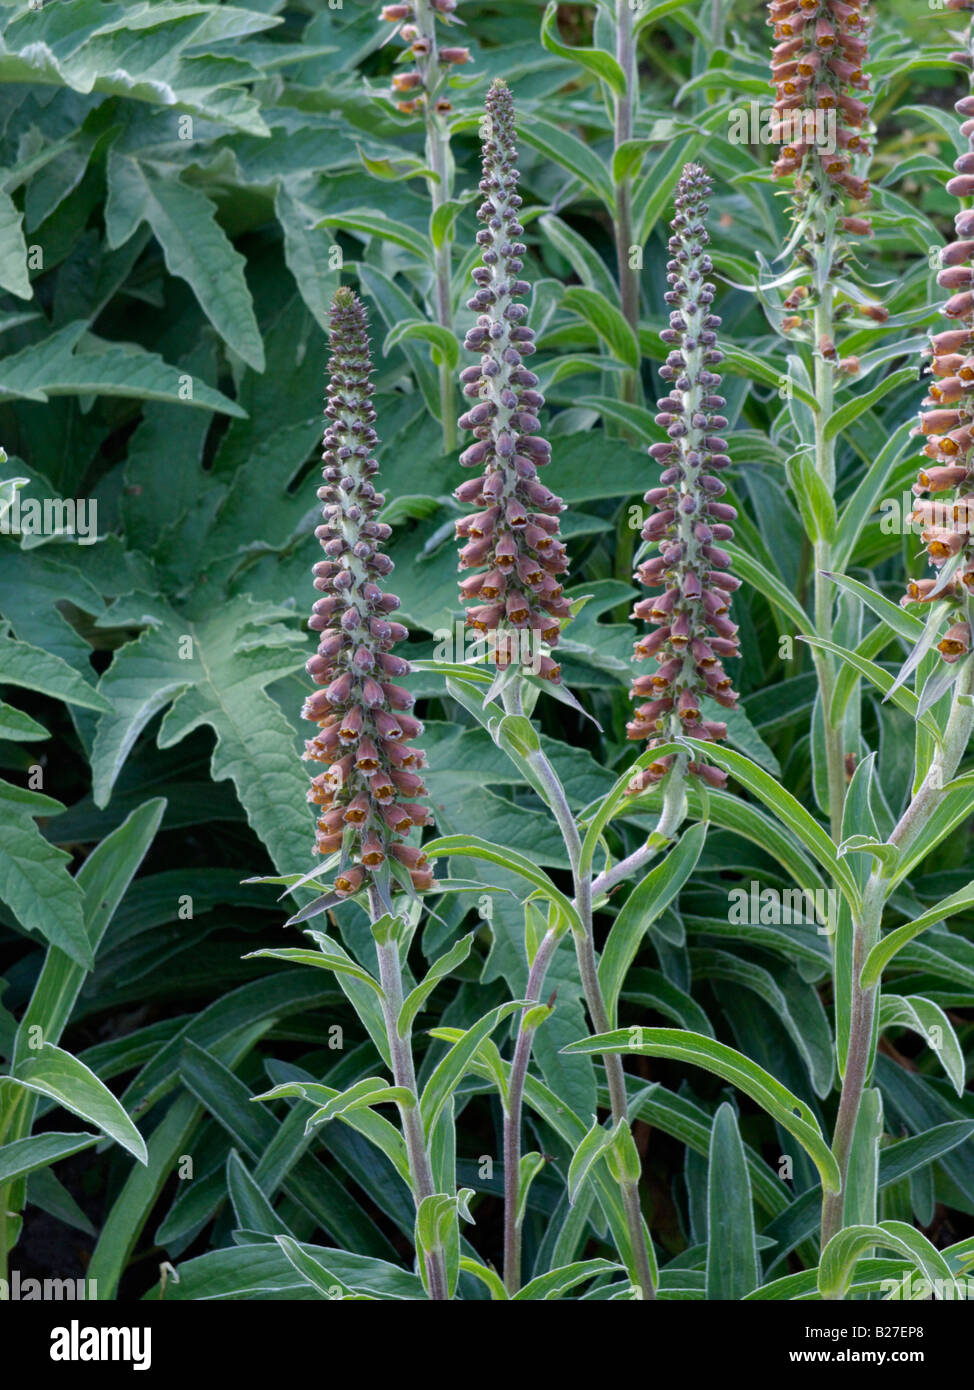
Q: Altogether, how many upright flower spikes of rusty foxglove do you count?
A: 6